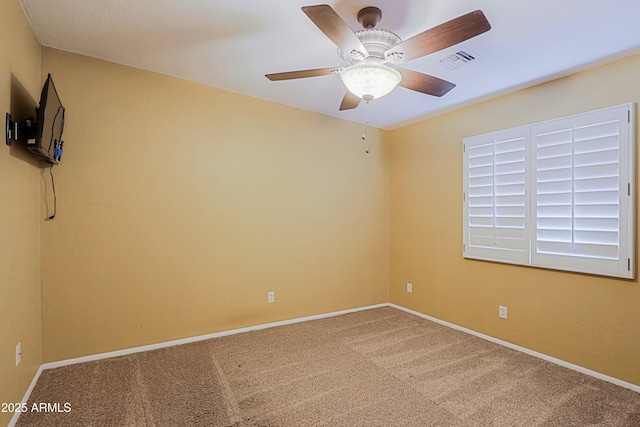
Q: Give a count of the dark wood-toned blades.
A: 5